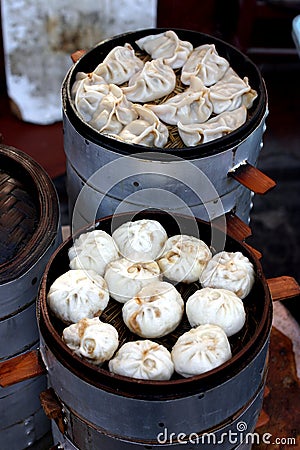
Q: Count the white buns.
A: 11